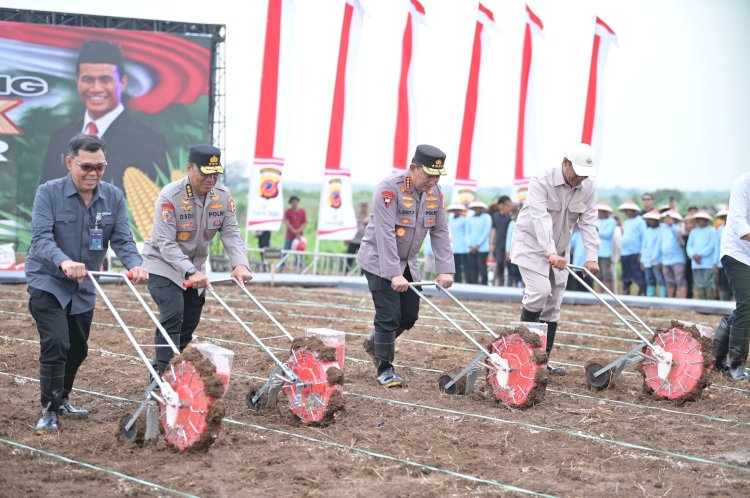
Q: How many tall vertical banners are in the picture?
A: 6